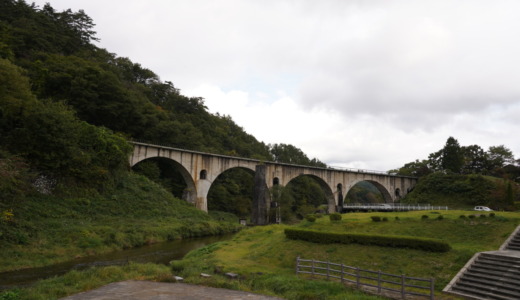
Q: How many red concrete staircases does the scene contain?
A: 0